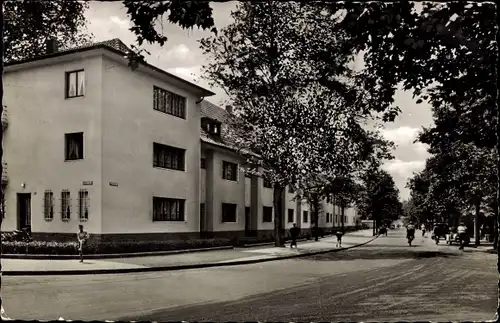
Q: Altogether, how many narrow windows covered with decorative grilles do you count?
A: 3